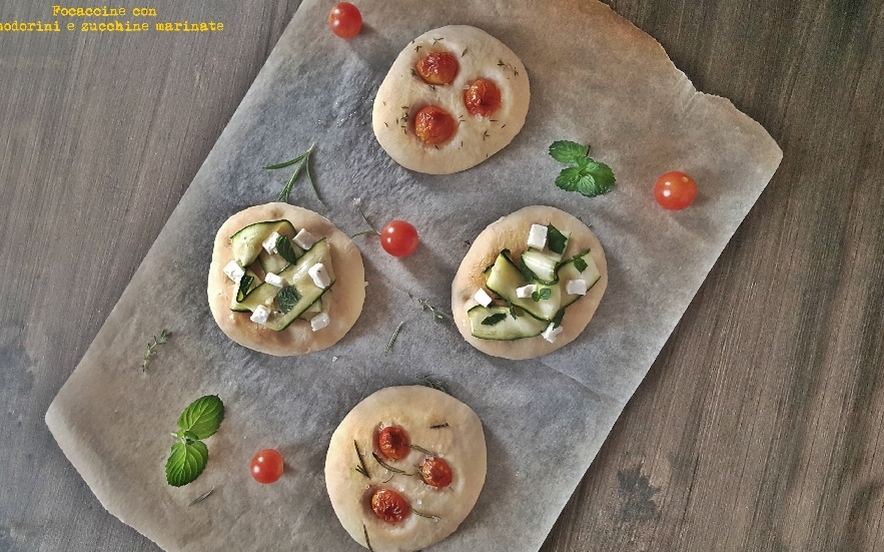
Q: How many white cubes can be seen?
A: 12